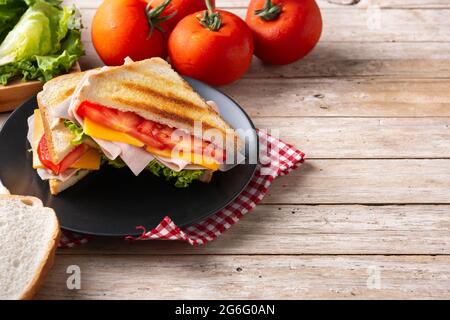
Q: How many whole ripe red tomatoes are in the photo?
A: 4